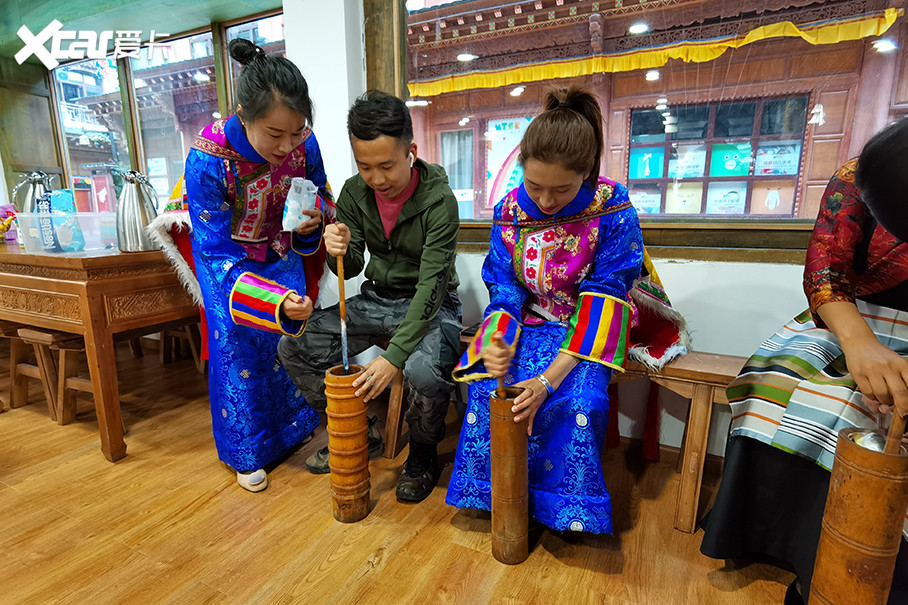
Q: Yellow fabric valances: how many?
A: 1